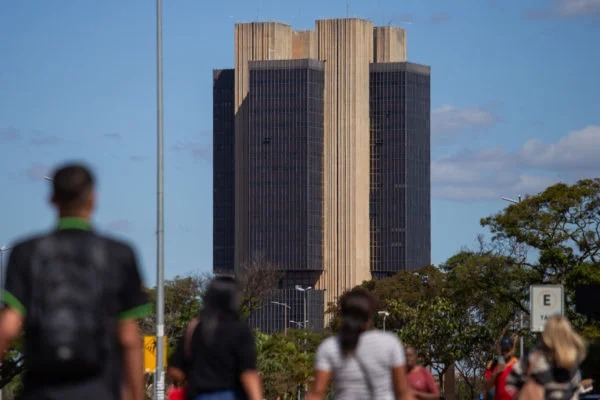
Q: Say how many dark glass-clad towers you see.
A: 3